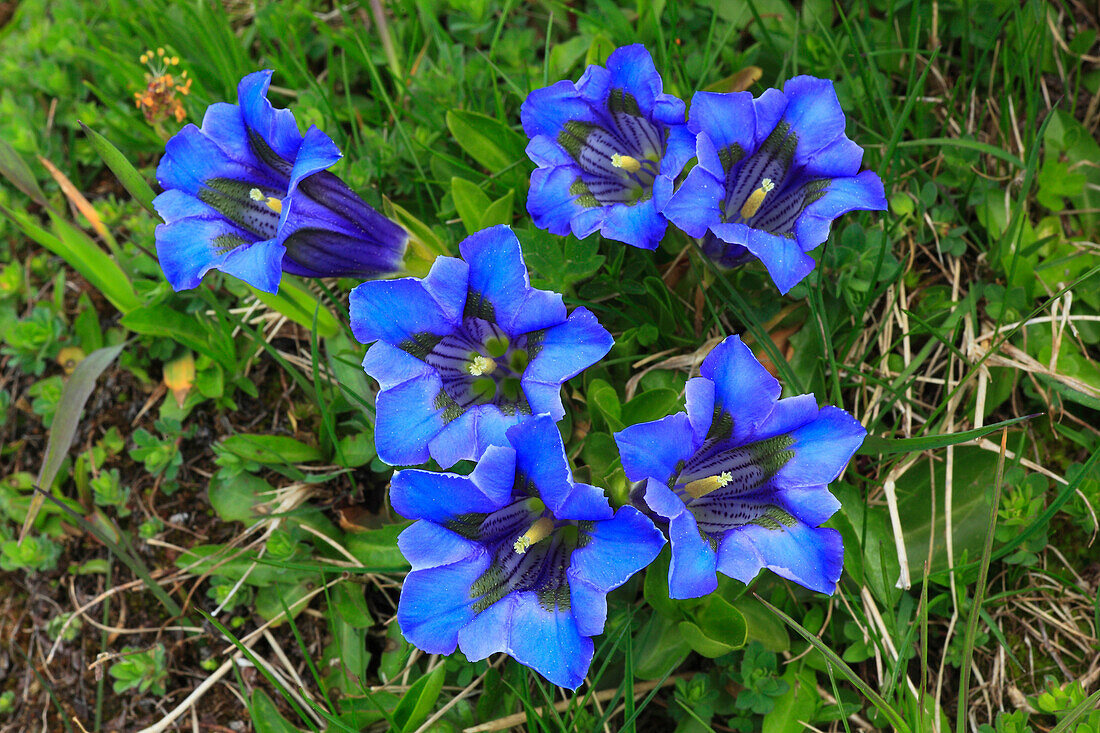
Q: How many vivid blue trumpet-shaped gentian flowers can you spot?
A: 6